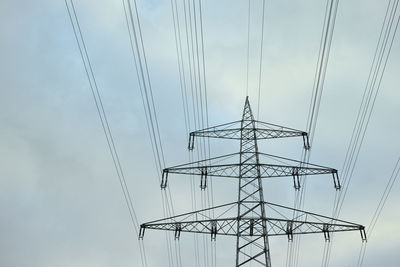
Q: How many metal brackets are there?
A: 12